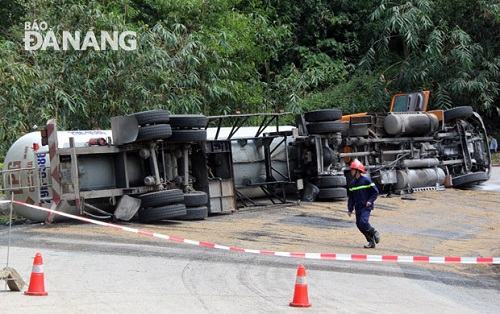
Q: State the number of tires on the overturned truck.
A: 14